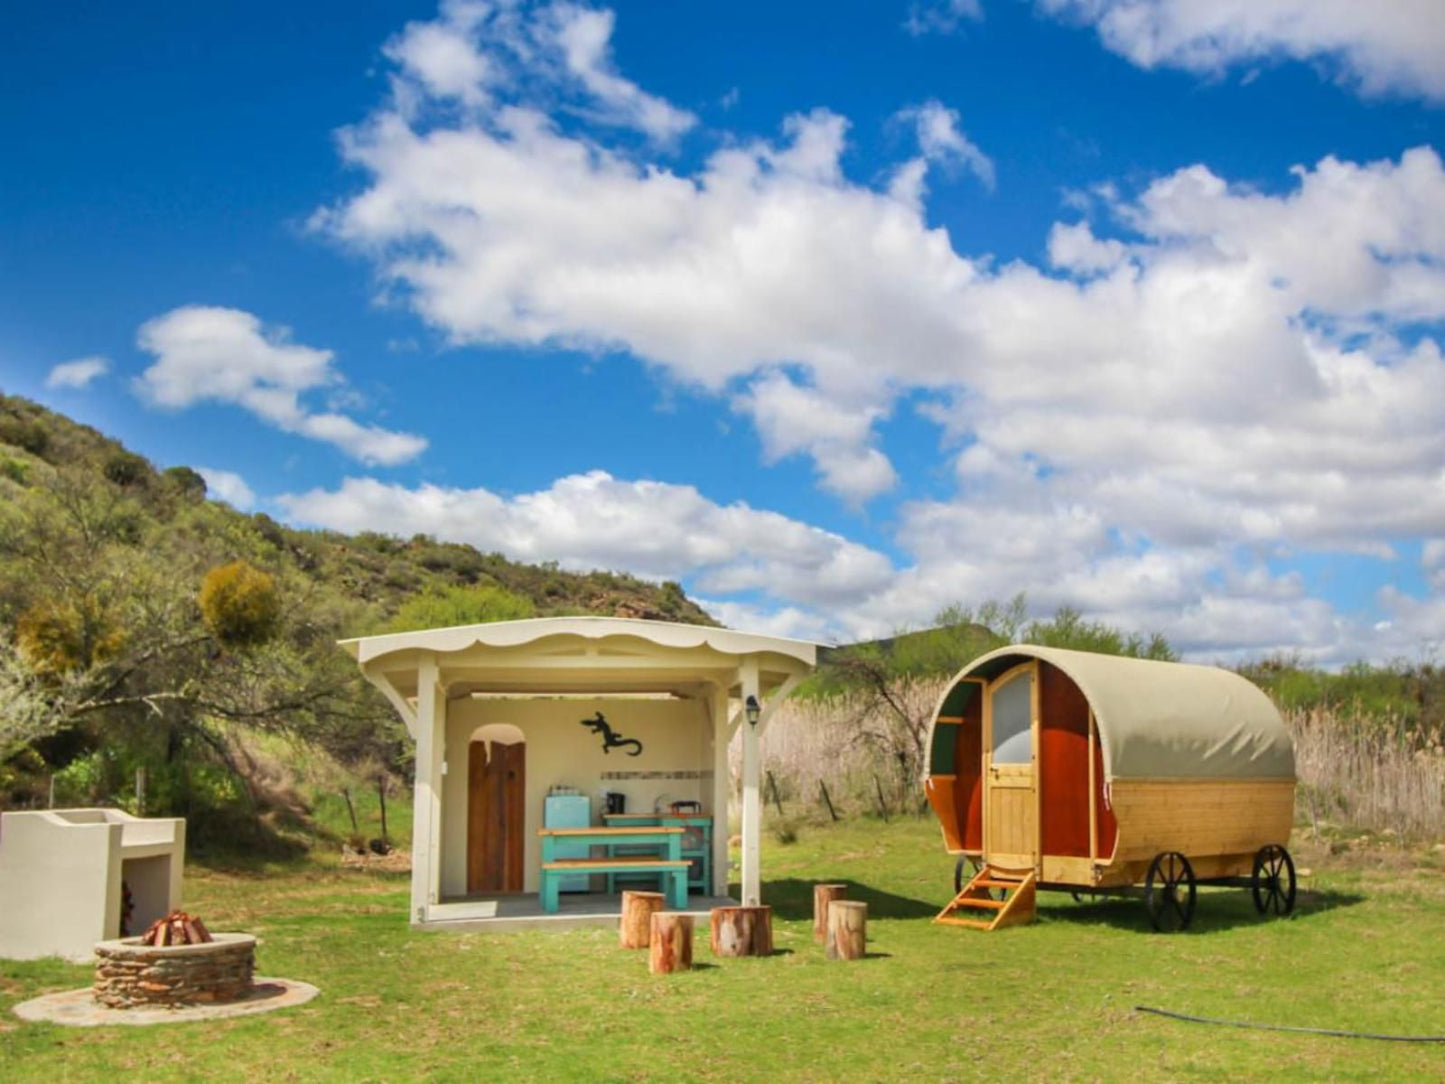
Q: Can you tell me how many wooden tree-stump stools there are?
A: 5